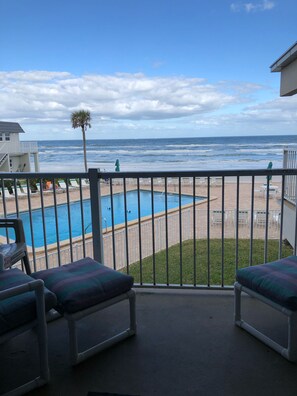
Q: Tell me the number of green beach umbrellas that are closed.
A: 2